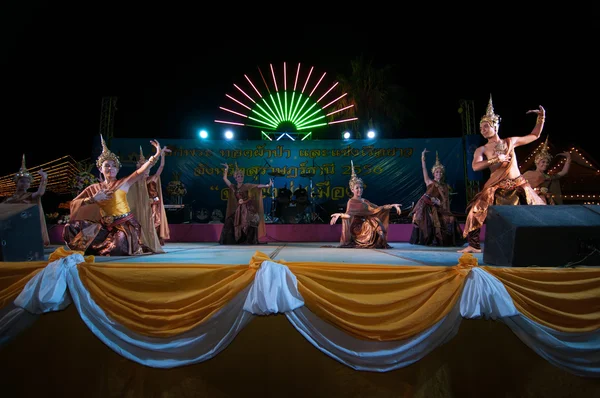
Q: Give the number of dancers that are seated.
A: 2